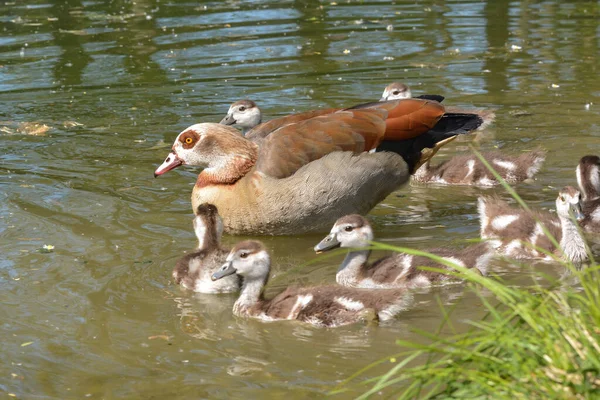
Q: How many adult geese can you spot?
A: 1